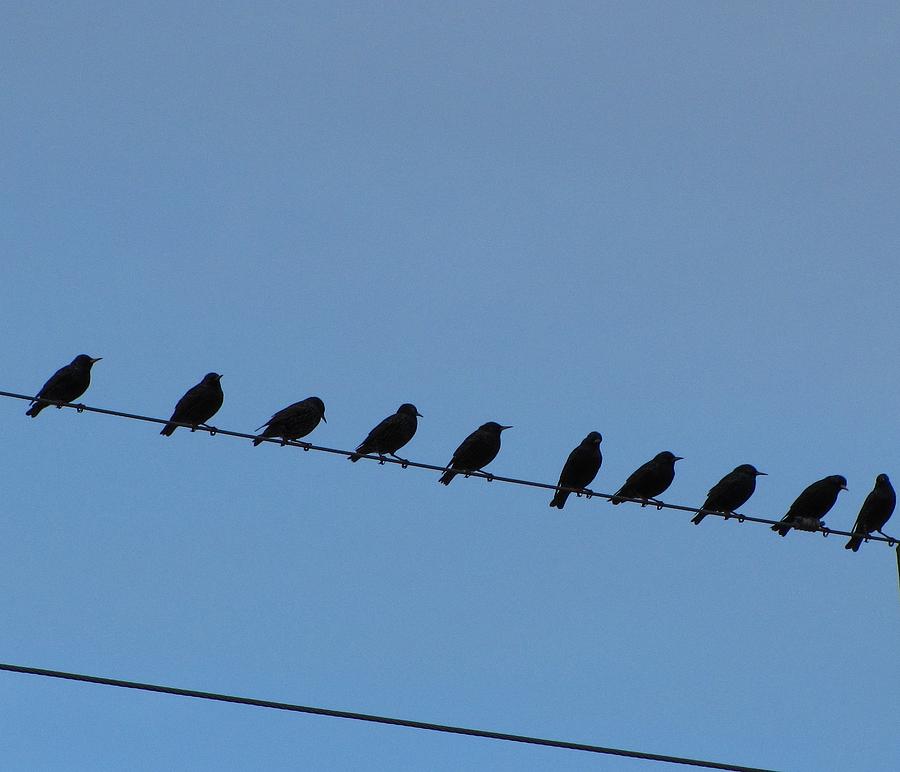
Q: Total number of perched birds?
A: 10